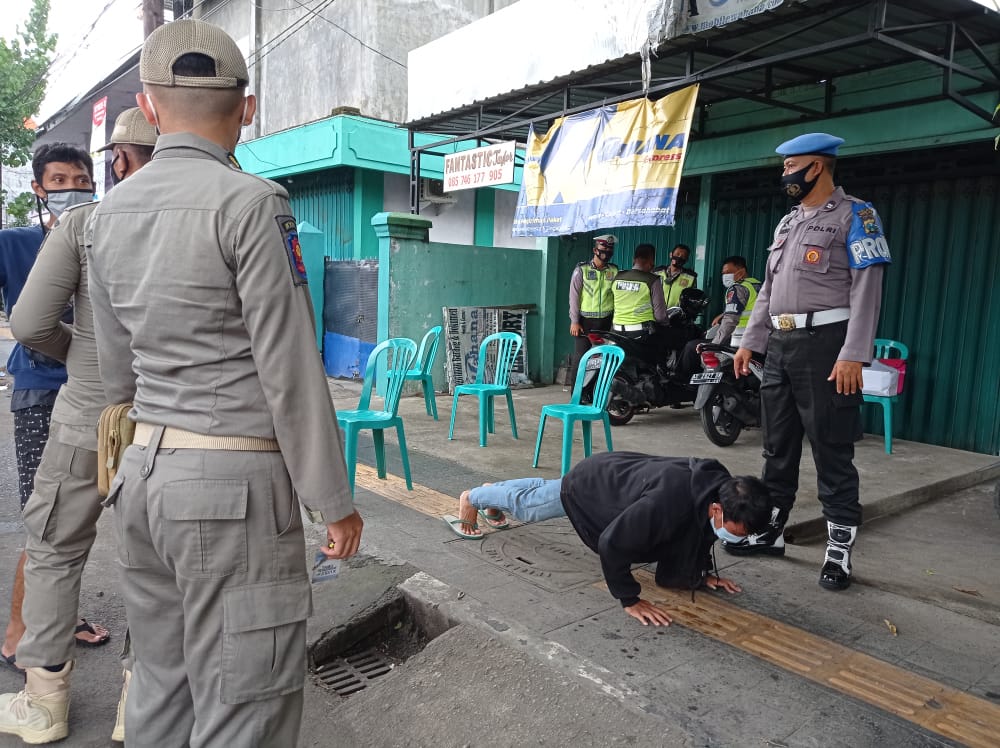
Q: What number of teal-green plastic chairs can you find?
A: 5